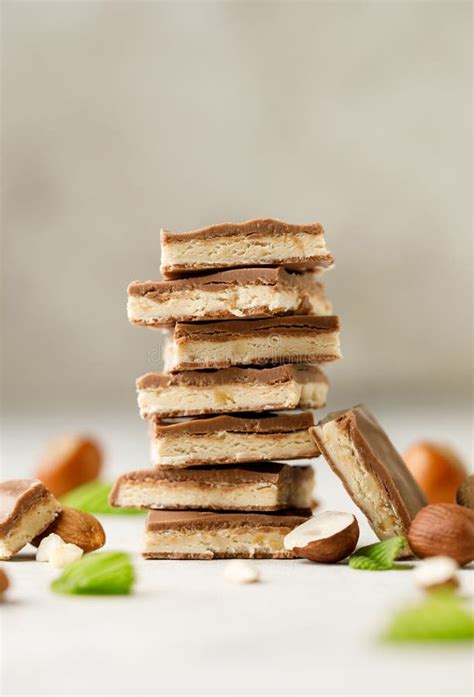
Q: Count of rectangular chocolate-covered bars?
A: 9